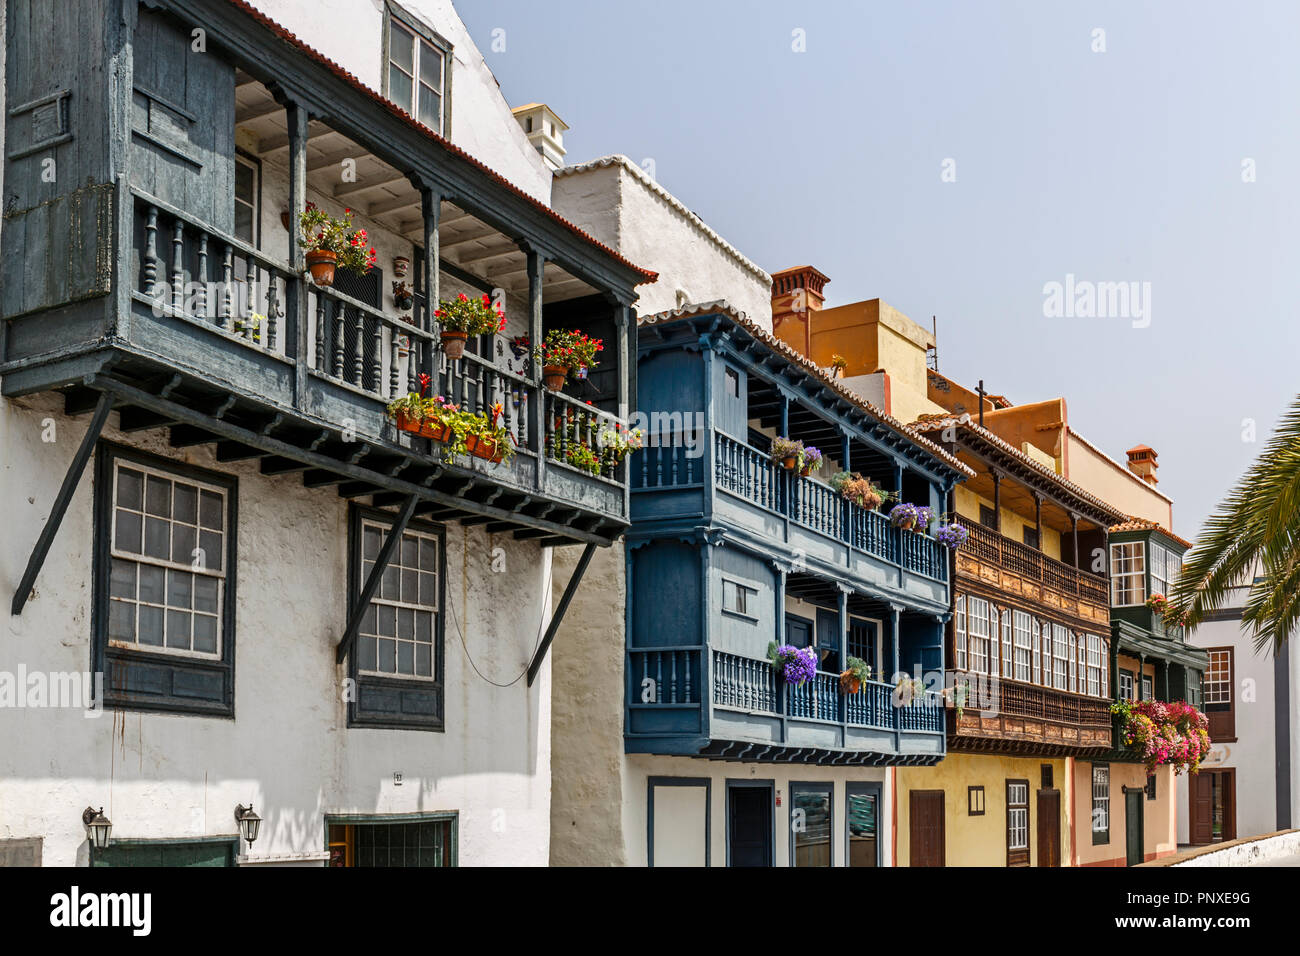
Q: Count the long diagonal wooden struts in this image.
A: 3